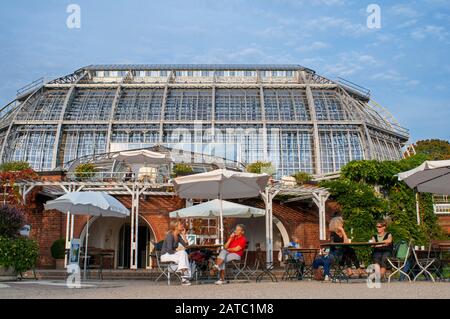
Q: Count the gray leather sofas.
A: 0